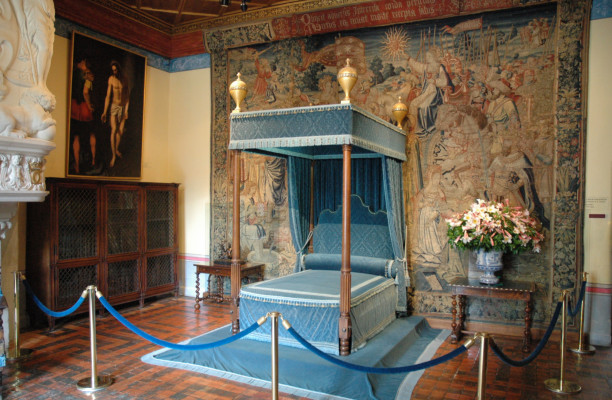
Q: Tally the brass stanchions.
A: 6